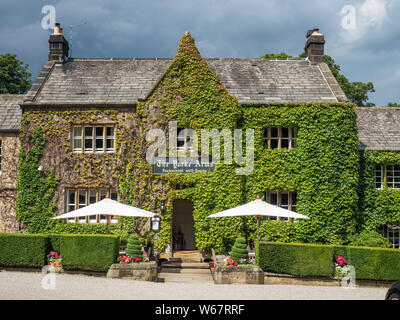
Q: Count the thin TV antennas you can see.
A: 1